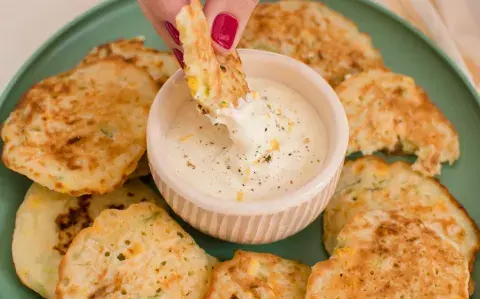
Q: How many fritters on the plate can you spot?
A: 9